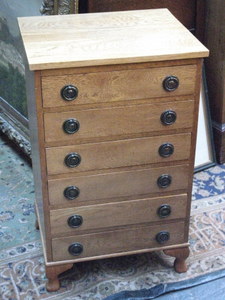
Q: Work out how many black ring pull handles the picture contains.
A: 12